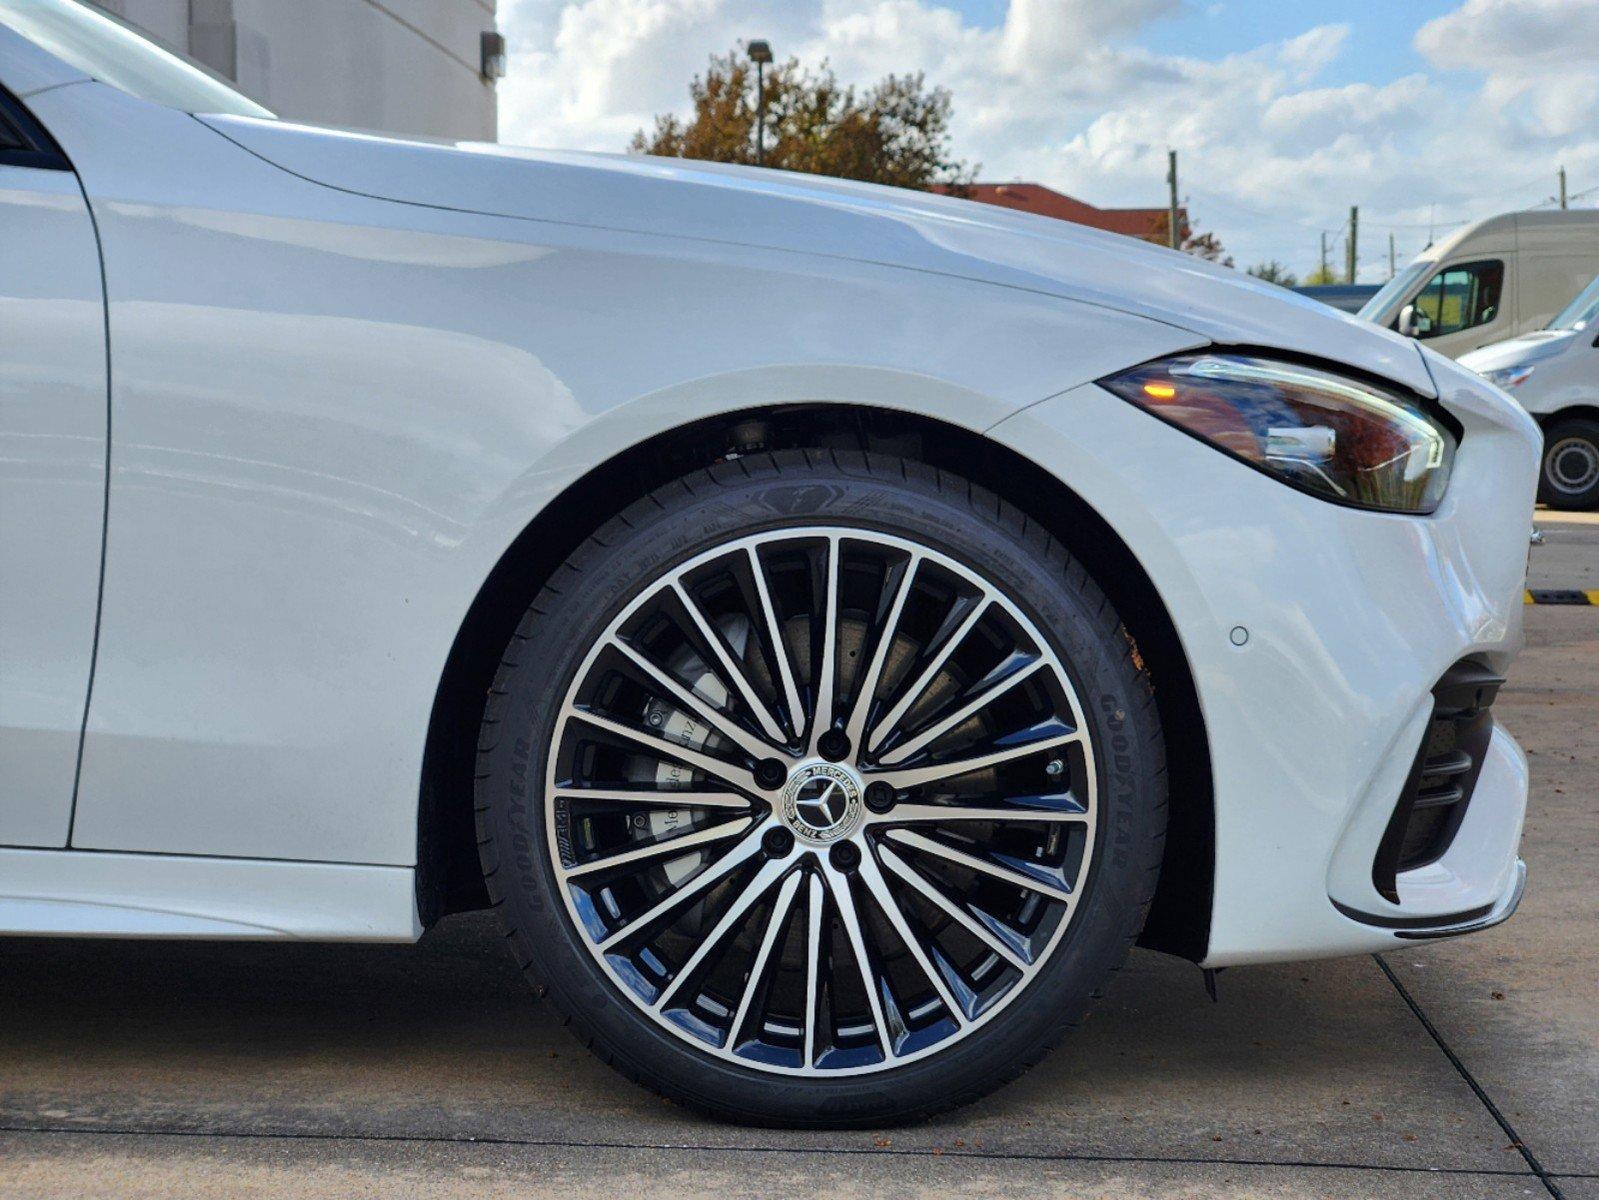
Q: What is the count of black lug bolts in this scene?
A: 5